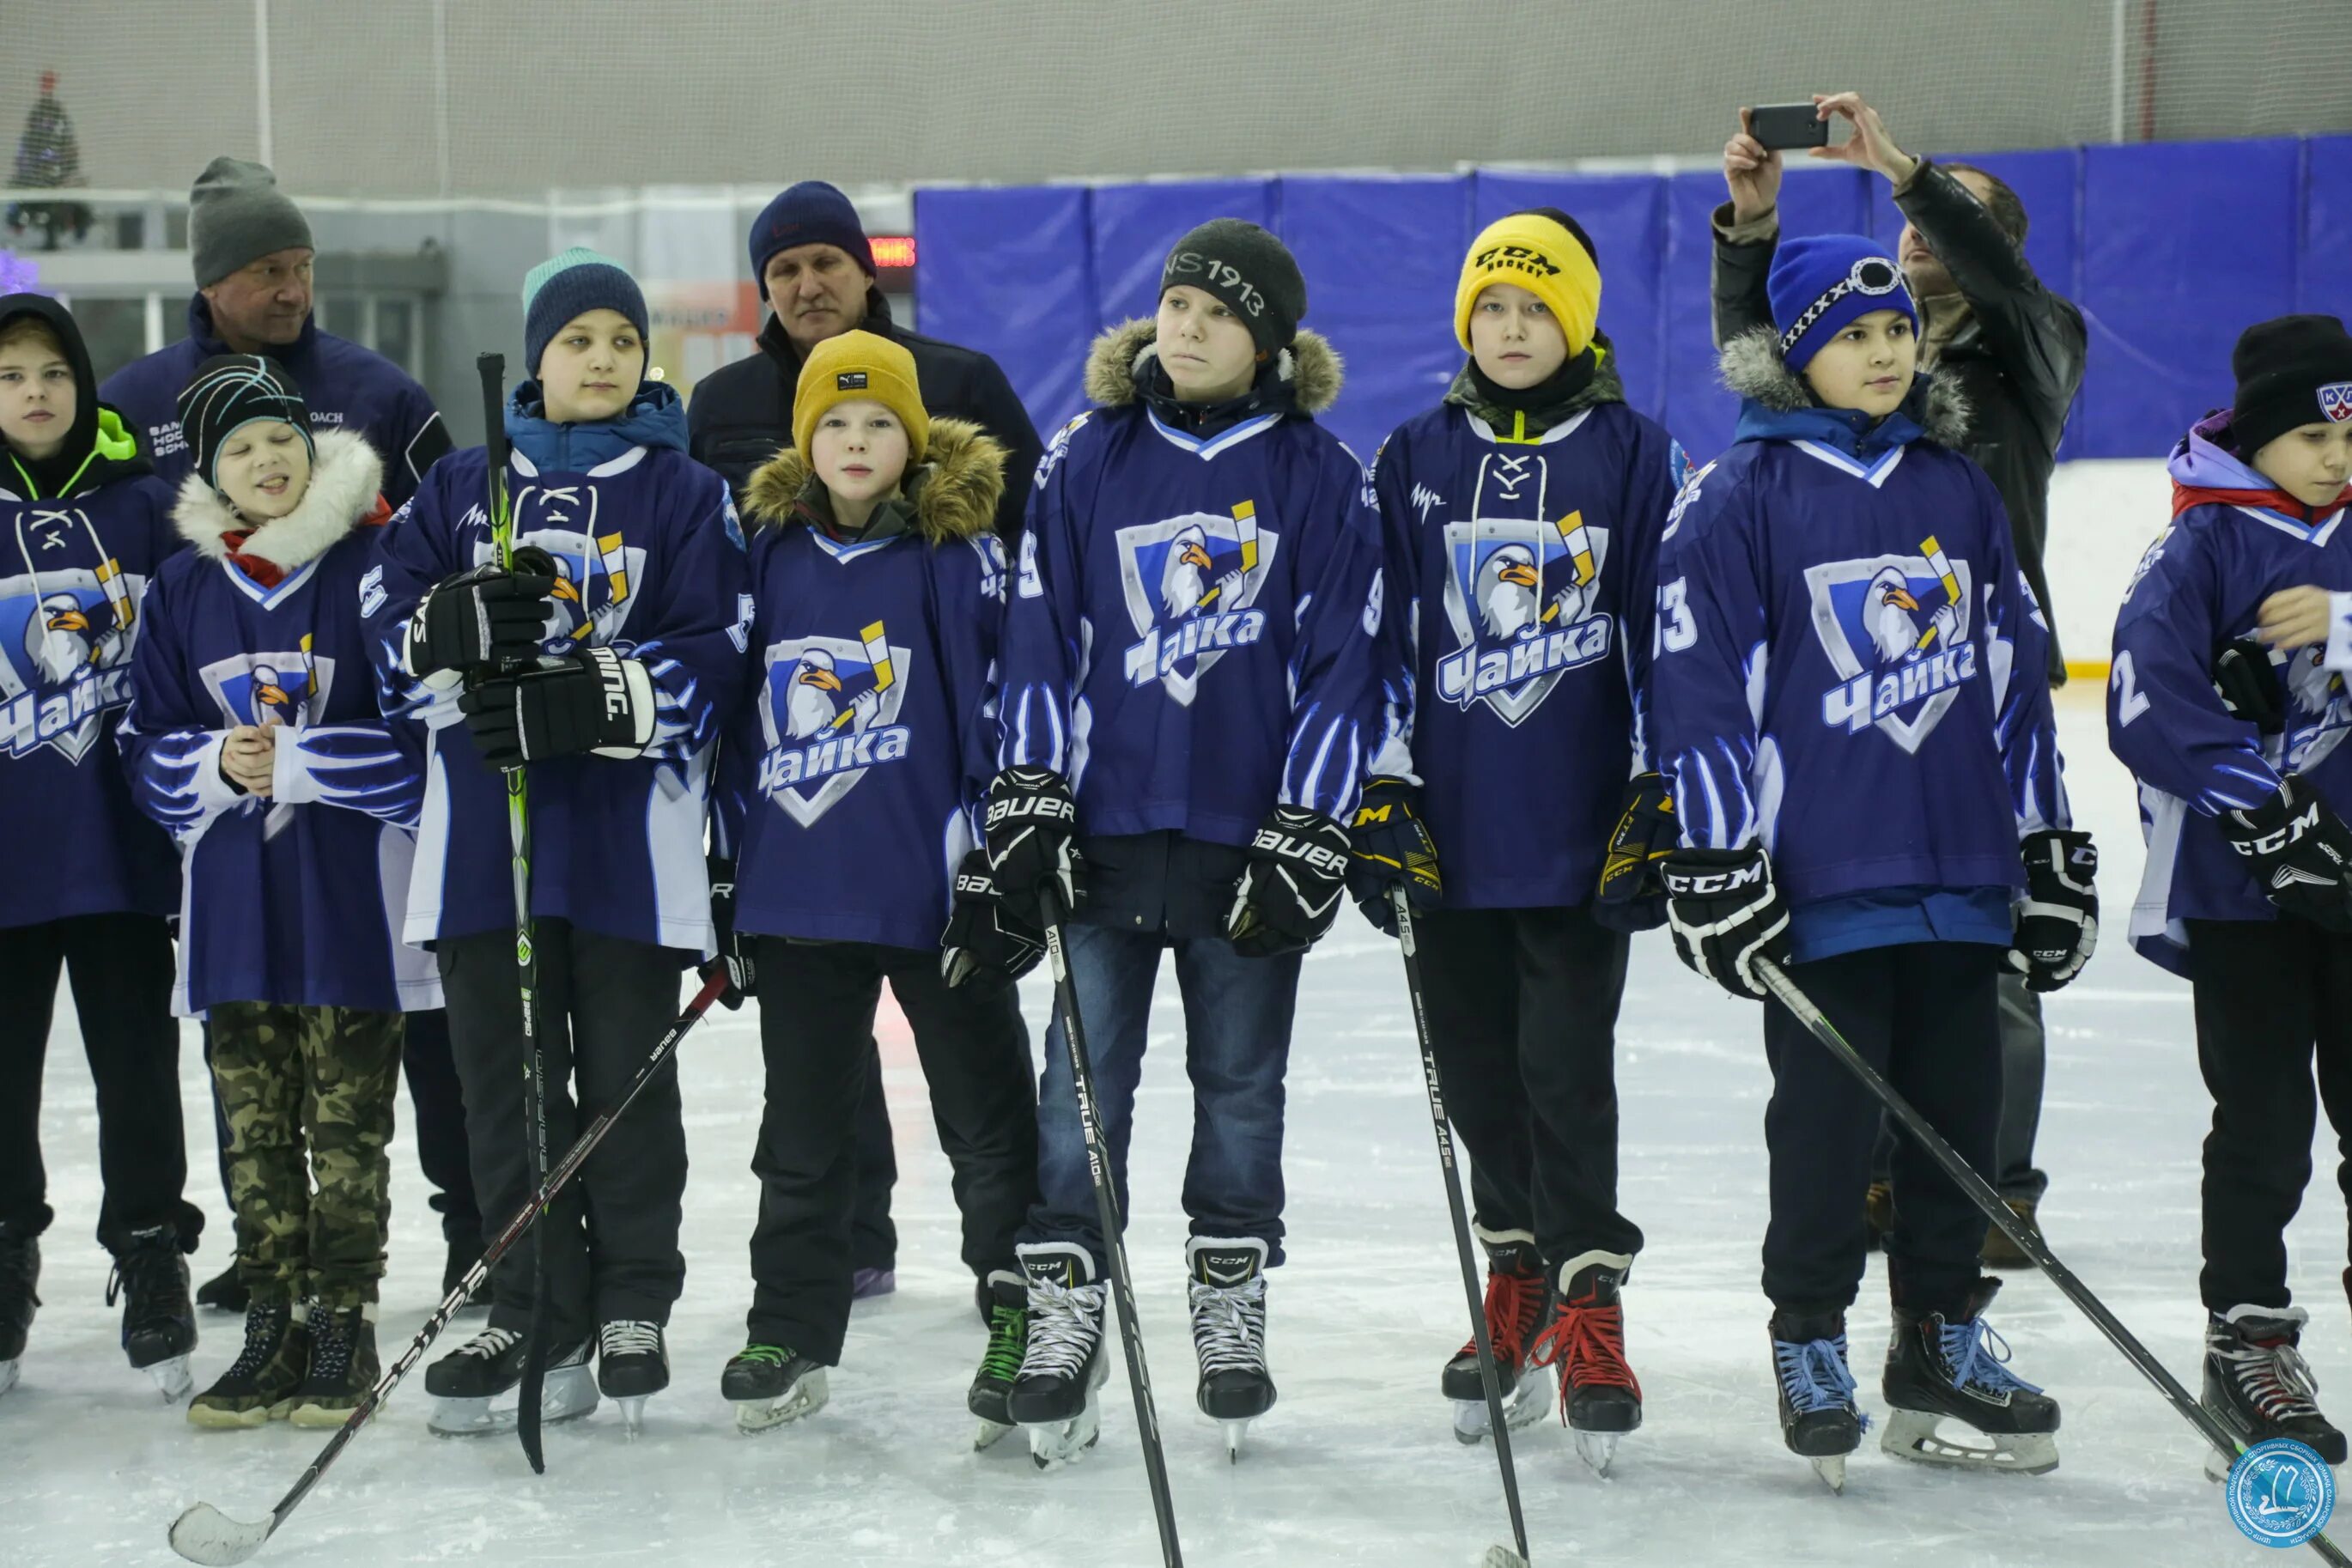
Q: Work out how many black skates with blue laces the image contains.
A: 2